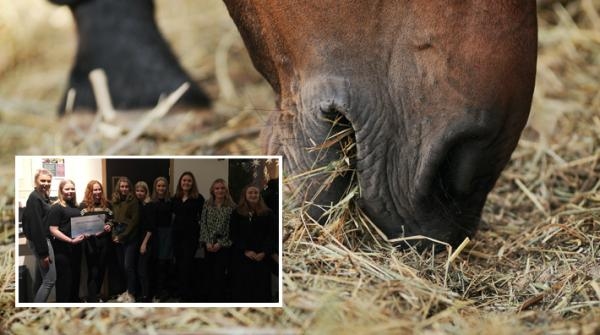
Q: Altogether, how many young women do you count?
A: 9